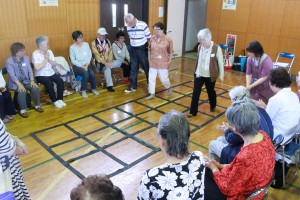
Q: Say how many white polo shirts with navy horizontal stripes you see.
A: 1